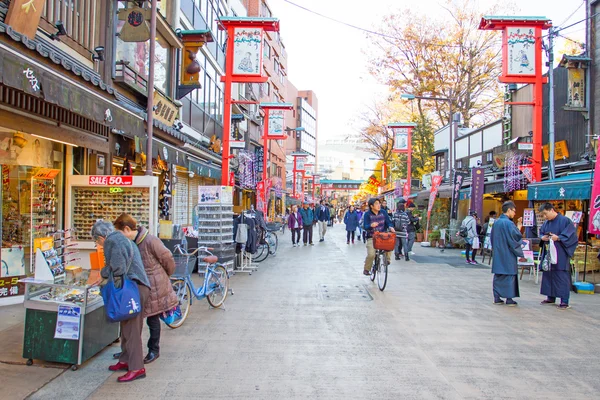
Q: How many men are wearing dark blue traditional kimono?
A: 2